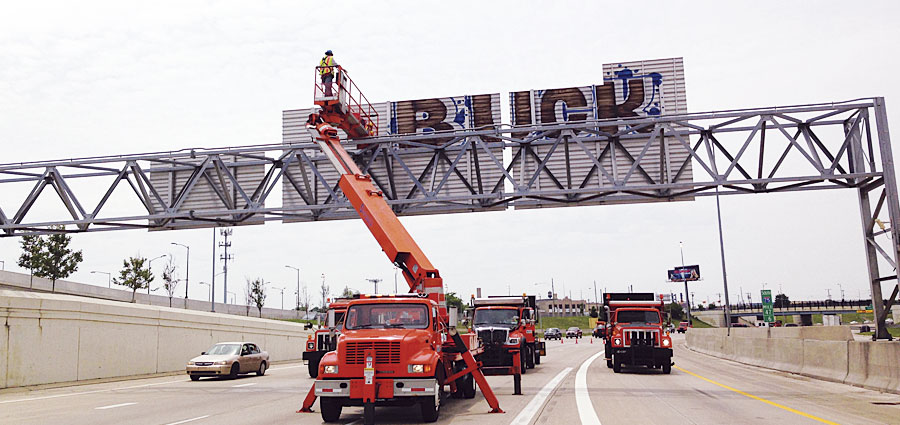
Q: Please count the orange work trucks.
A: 4